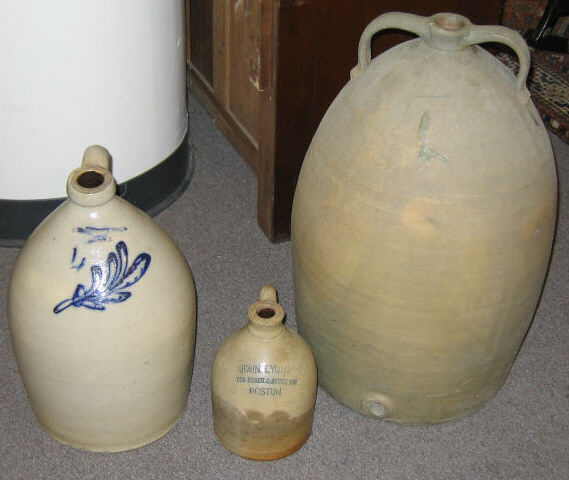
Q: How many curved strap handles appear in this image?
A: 4